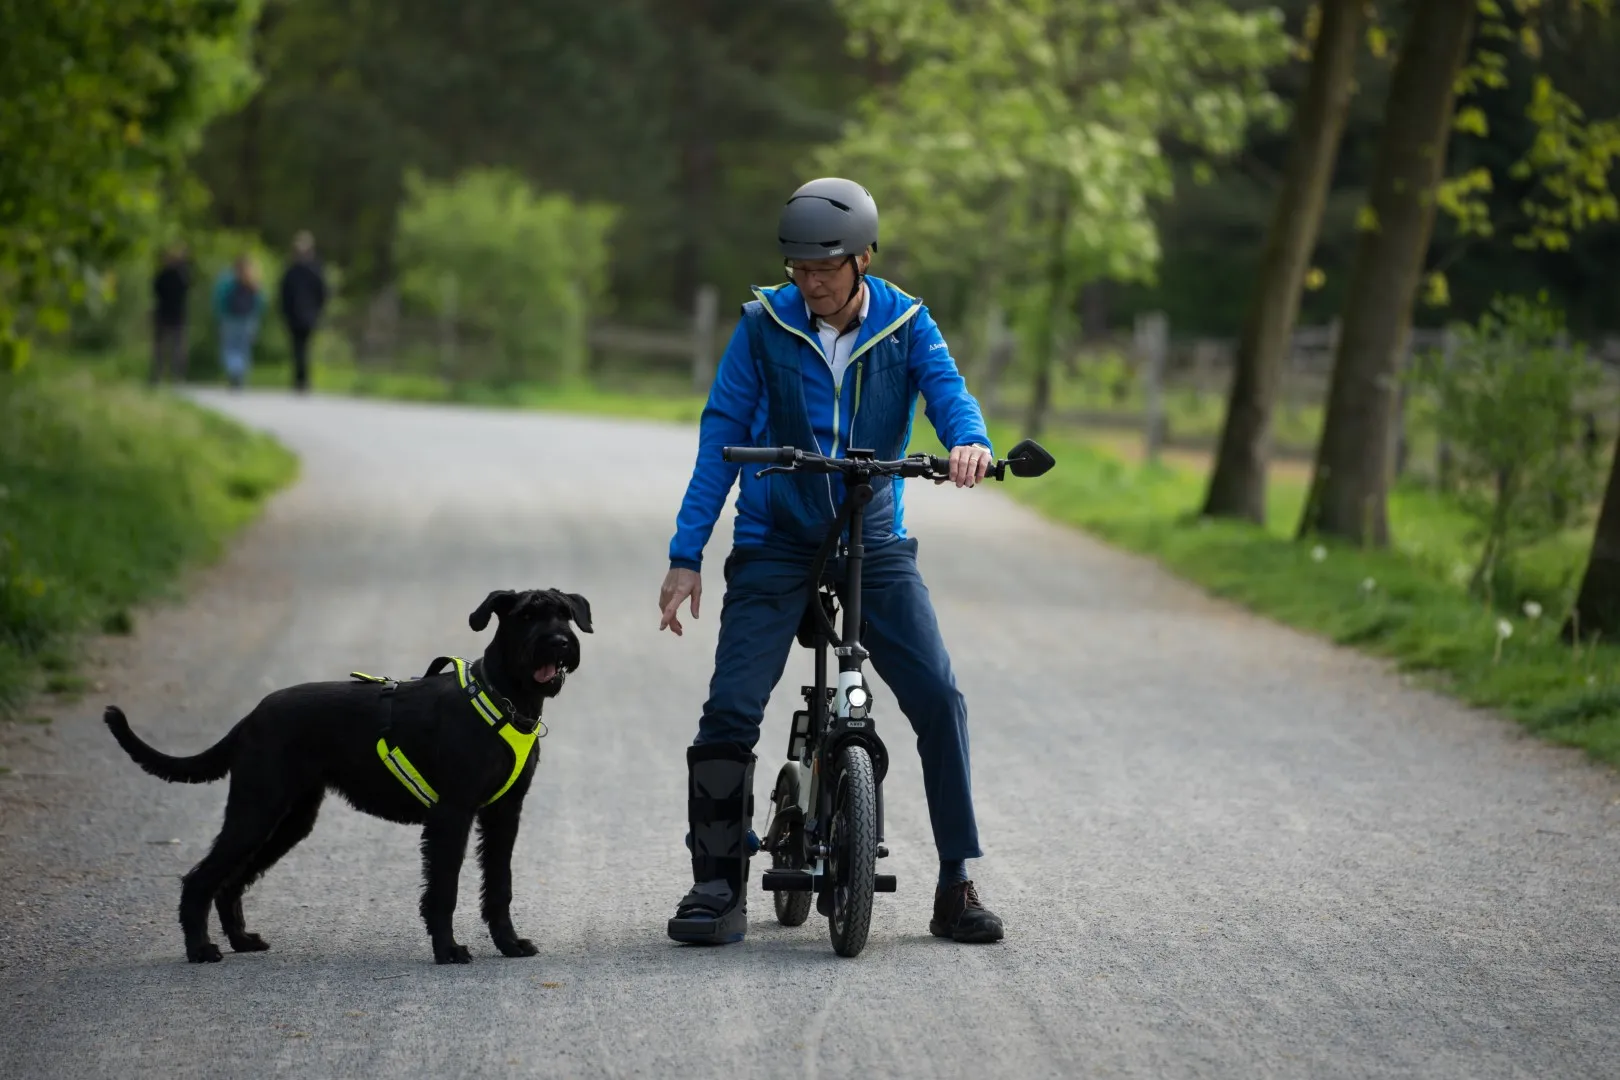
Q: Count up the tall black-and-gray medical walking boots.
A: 1